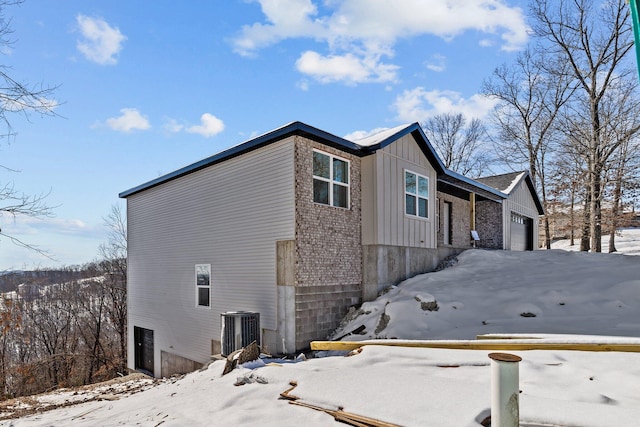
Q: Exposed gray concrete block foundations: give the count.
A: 1